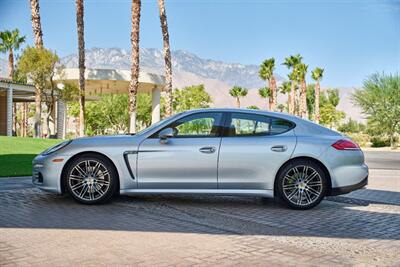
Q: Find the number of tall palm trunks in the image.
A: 4